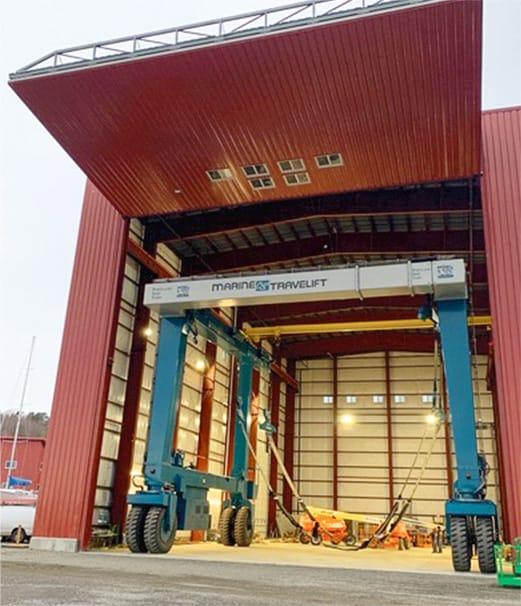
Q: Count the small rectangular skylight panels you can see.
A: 6